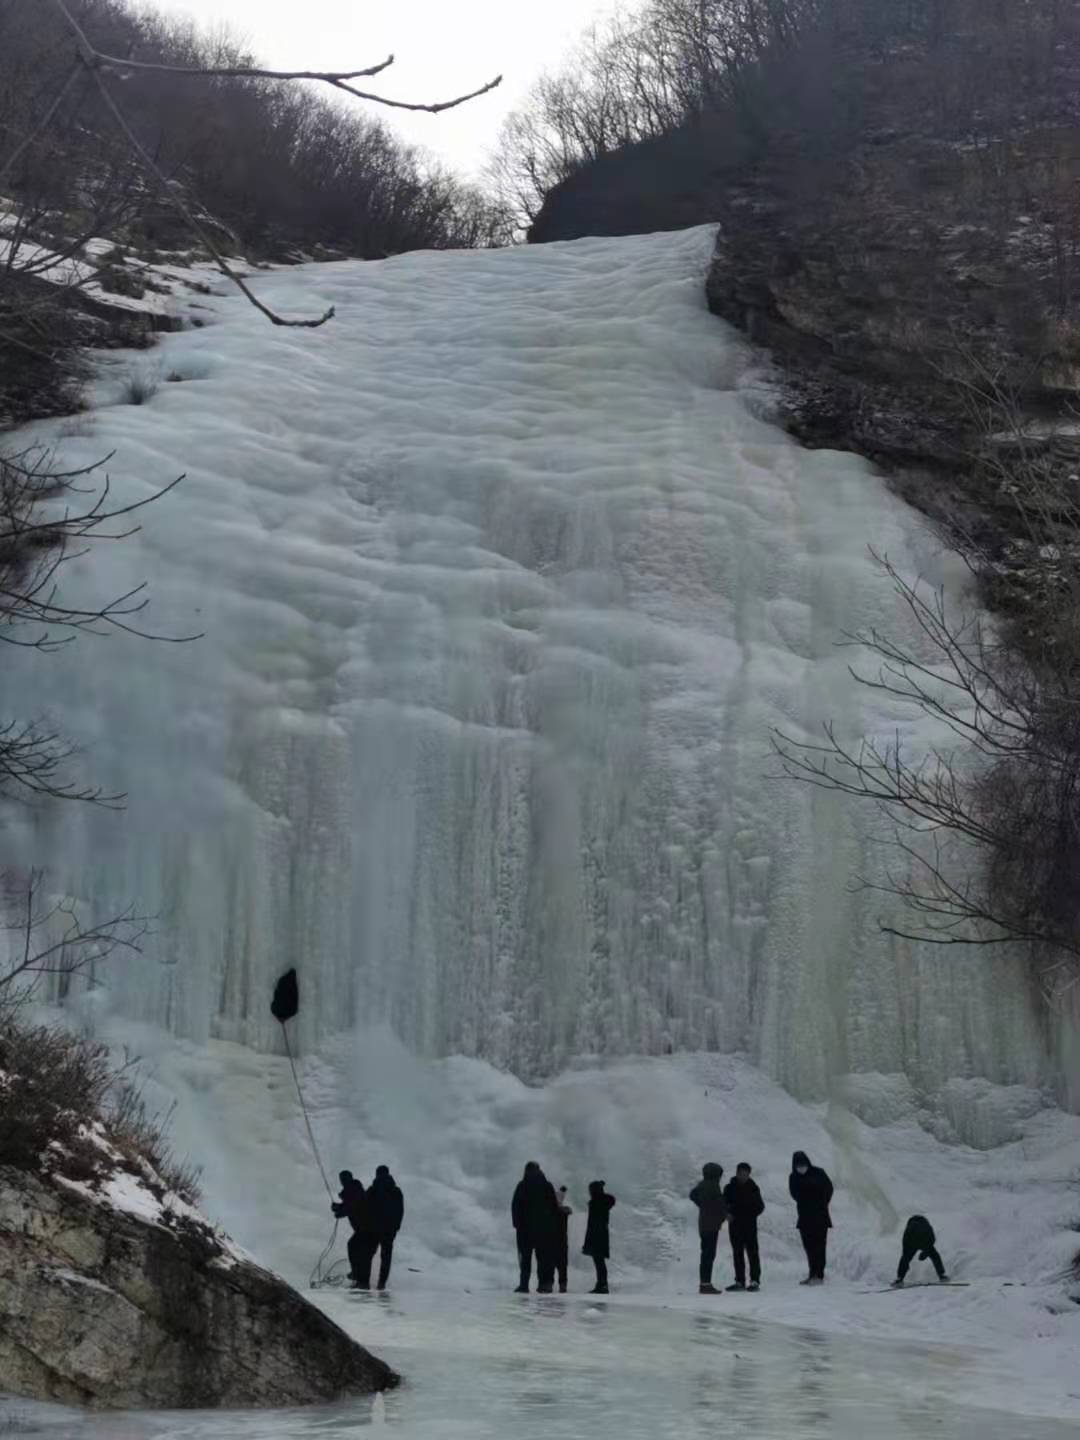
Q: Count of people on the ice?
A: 9